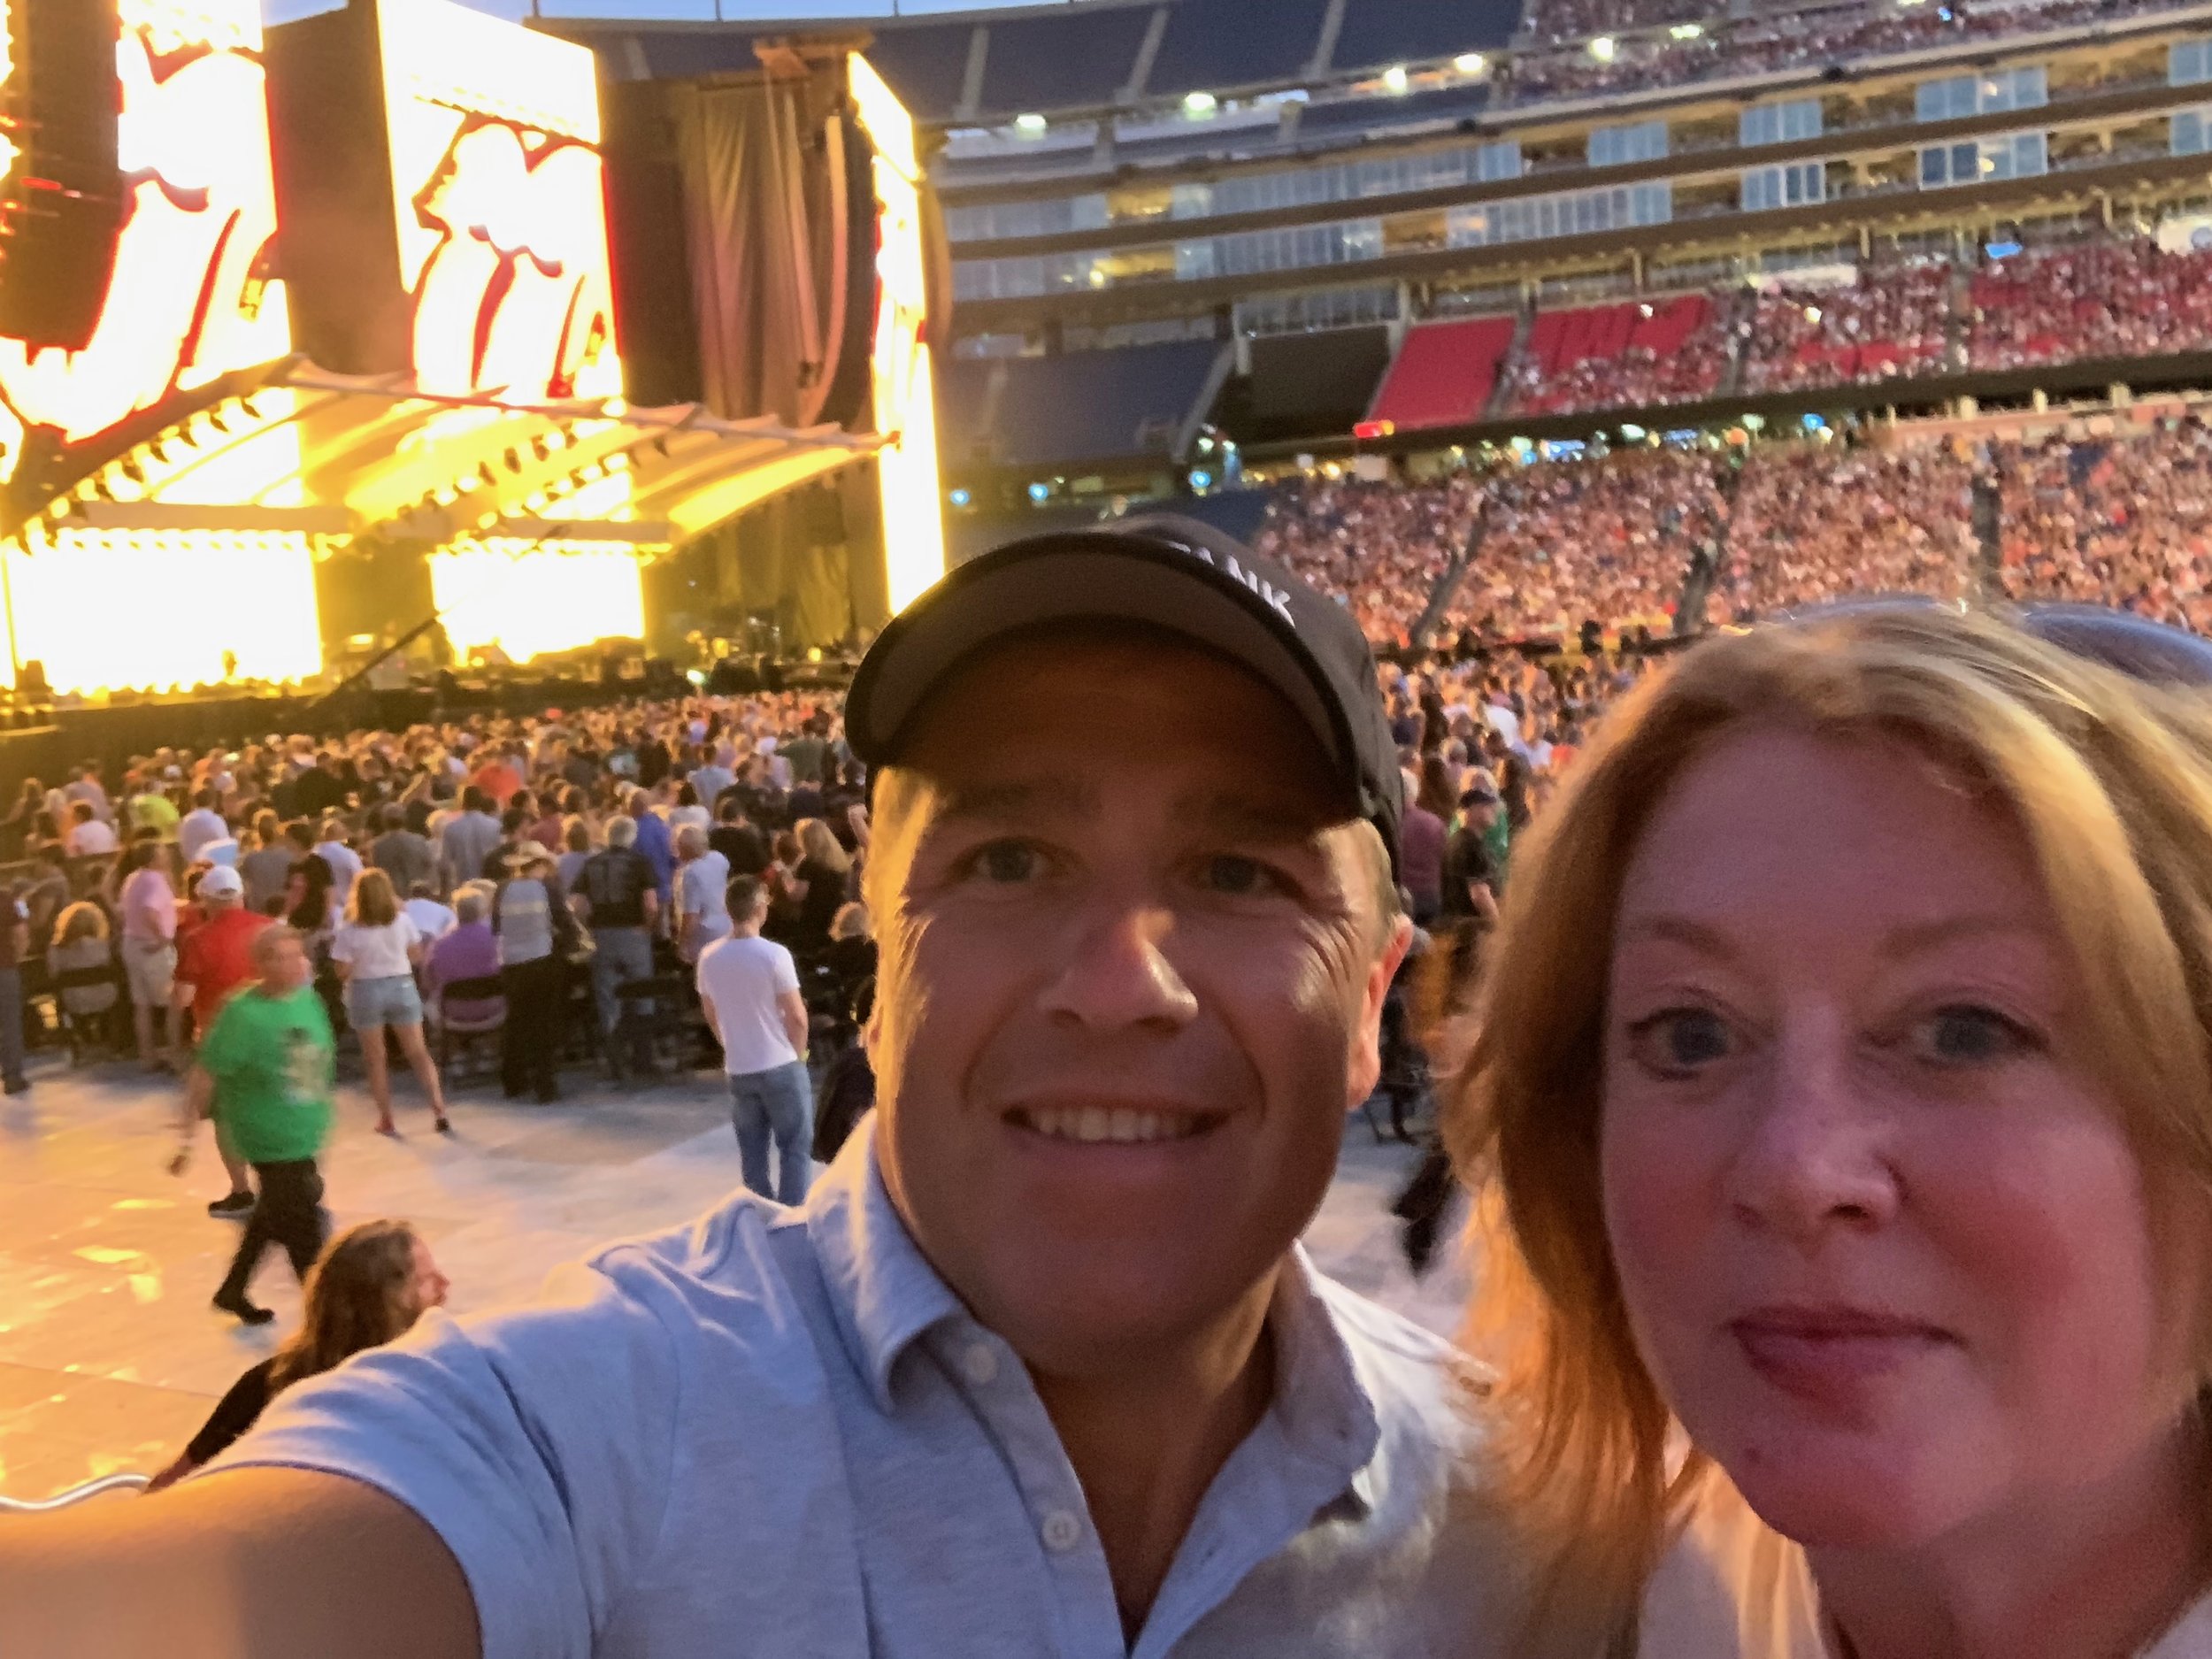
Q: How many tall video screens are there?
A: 3